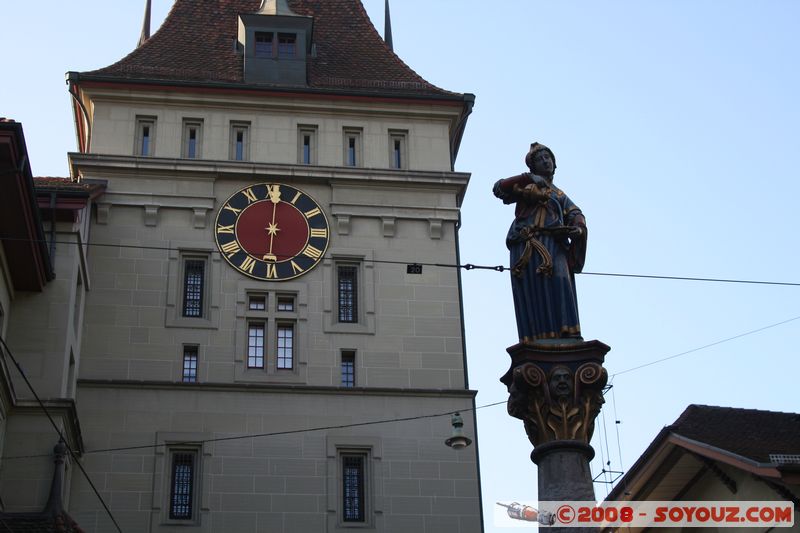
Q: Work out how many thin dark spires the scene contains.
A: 2